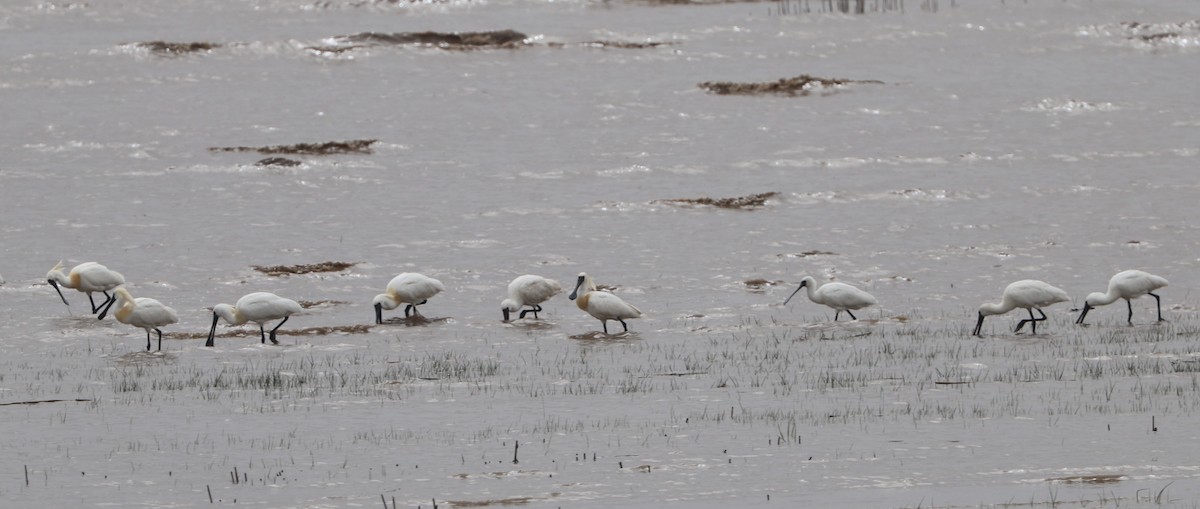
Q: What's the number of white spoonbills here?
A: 9